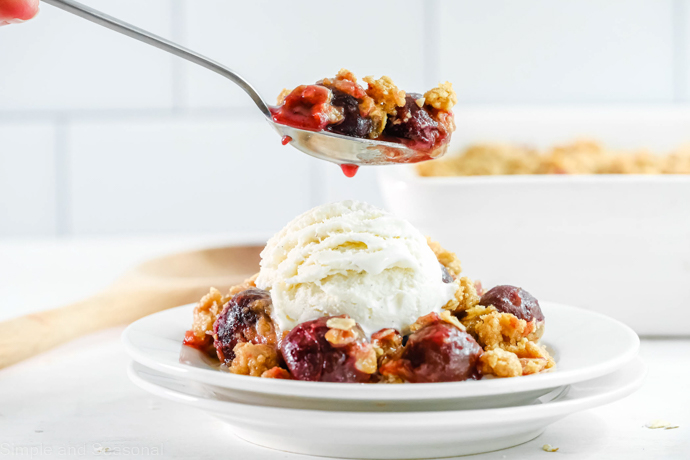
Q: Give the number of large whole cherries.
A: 4